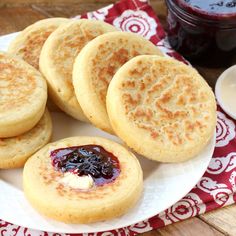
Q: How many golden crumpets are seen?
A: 7